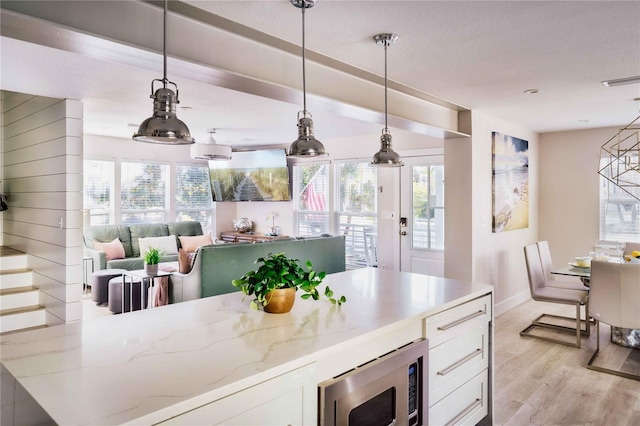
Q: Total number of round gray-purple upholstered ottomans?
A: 2